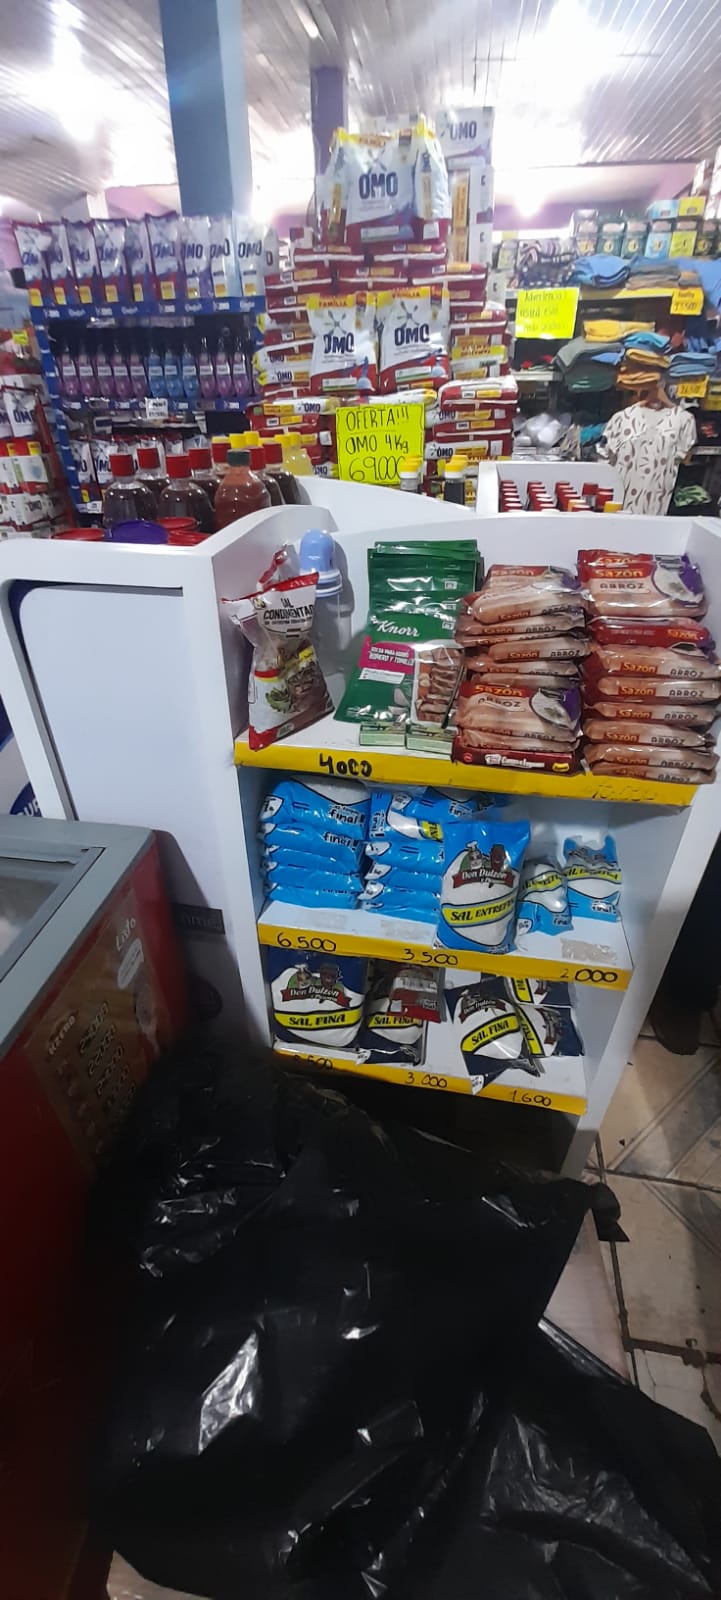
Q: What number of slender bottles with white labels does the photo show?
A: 11